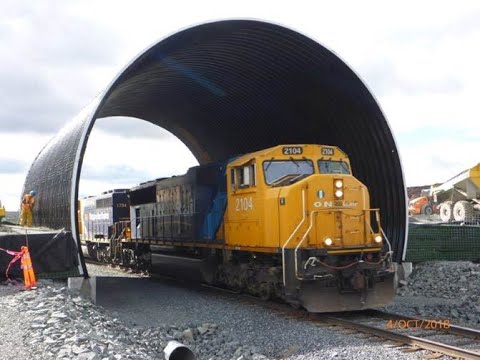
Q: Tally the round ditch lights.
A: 2